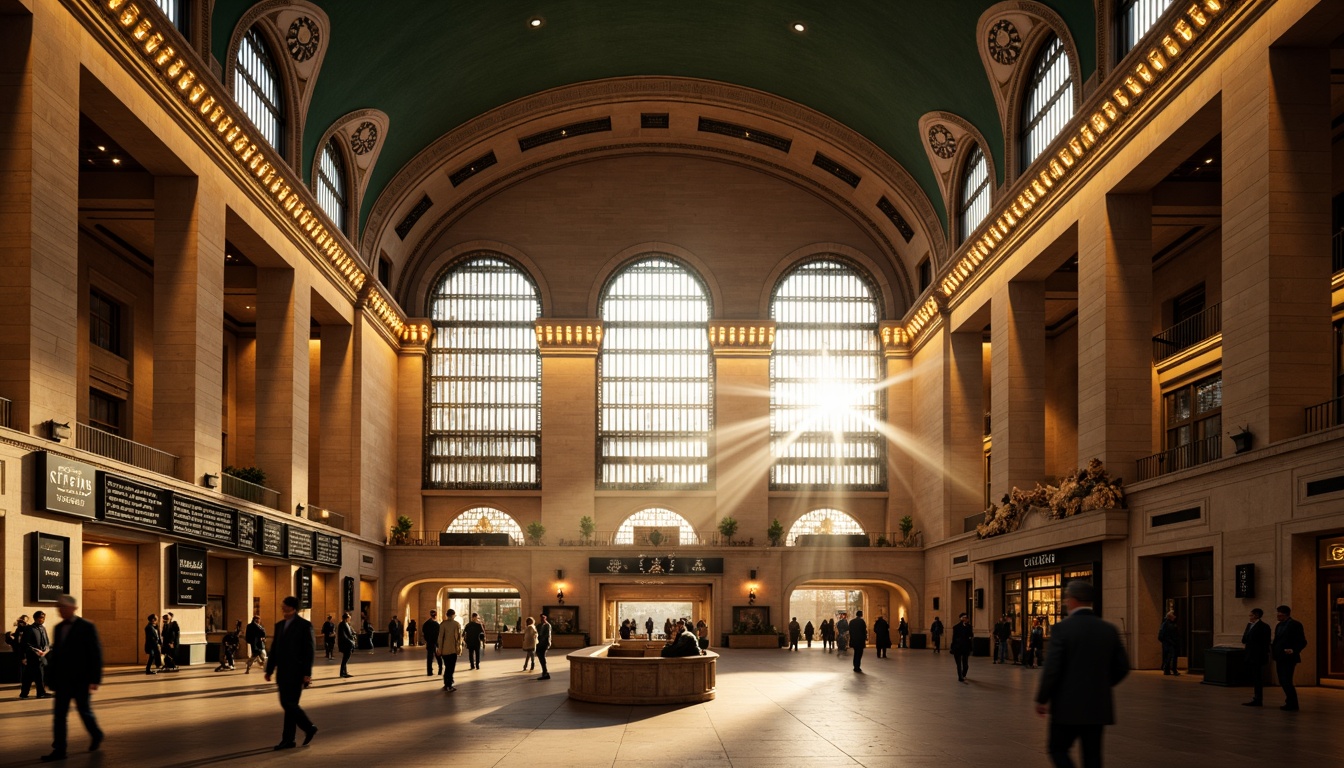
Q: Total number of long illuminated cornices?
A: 2